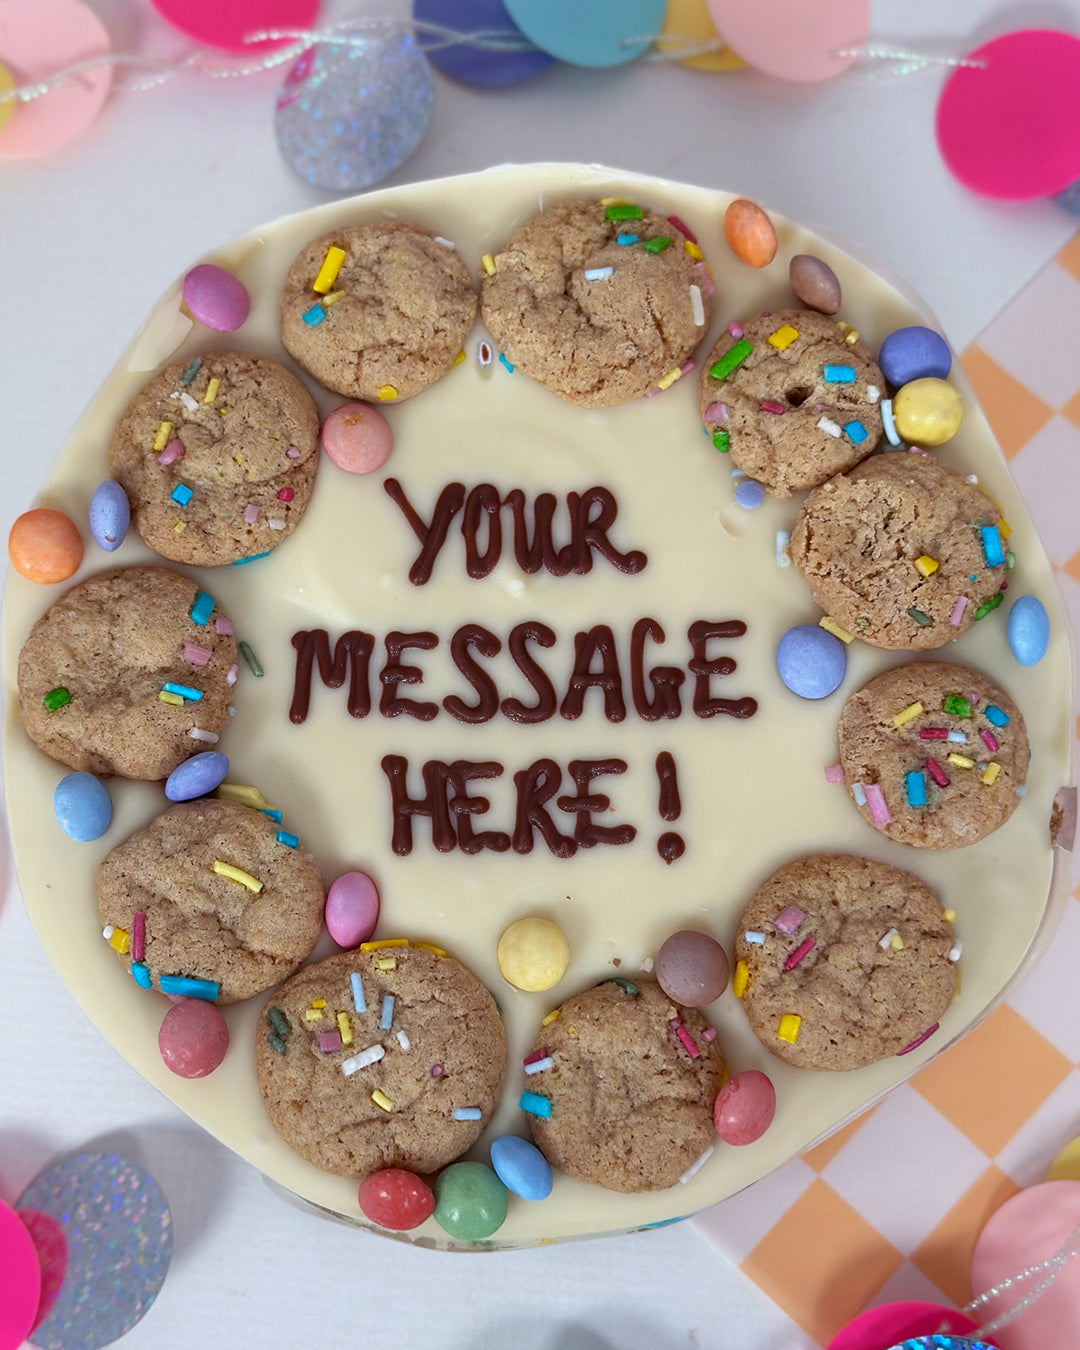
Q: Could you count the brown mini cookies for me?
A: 11